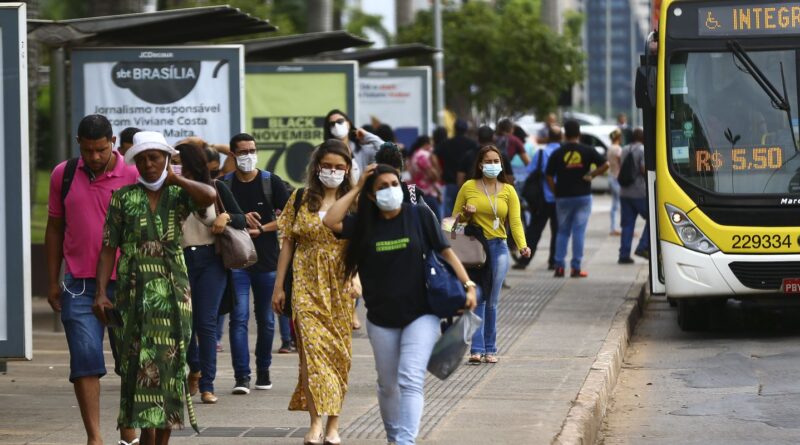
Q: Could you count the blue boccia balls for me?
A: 0